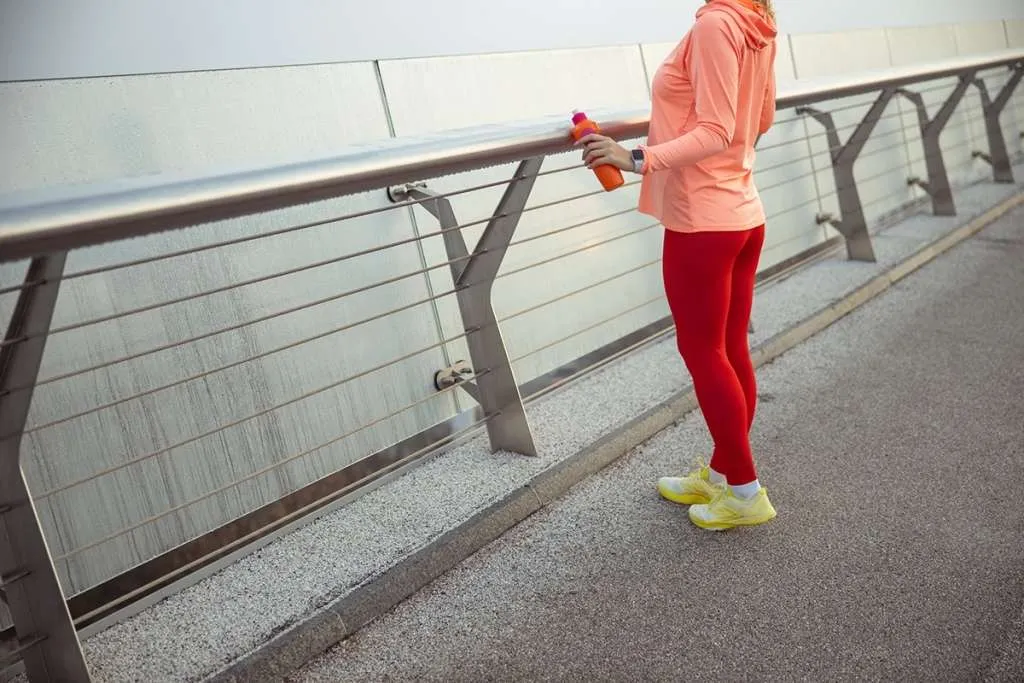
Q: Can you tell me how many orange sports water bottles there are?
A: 1